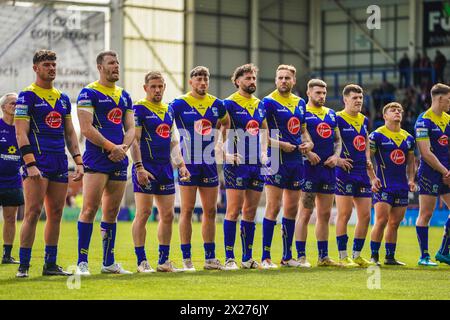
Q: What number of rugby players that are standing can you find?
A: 10